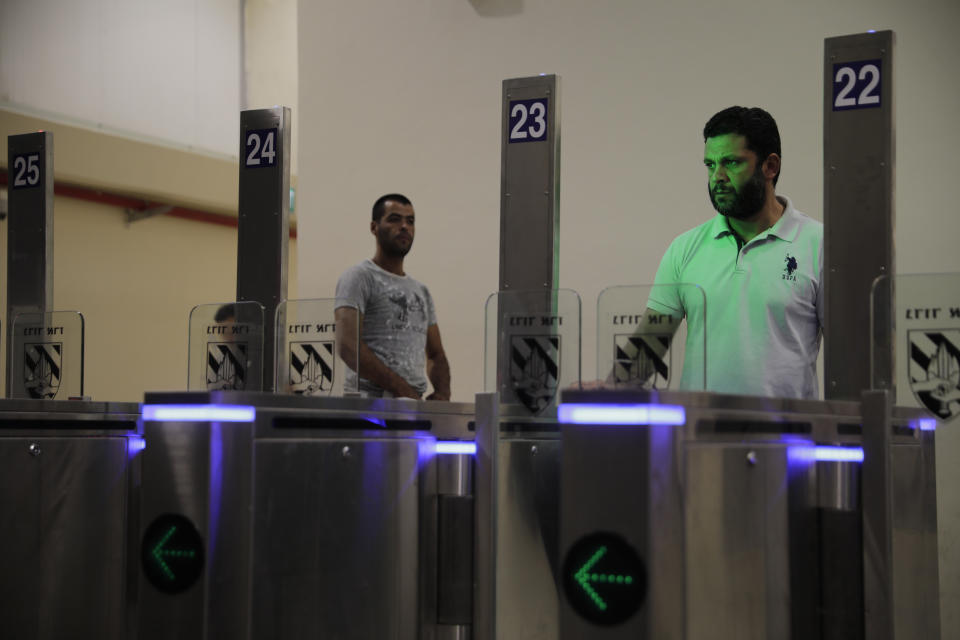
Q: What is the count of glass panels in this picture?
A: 6